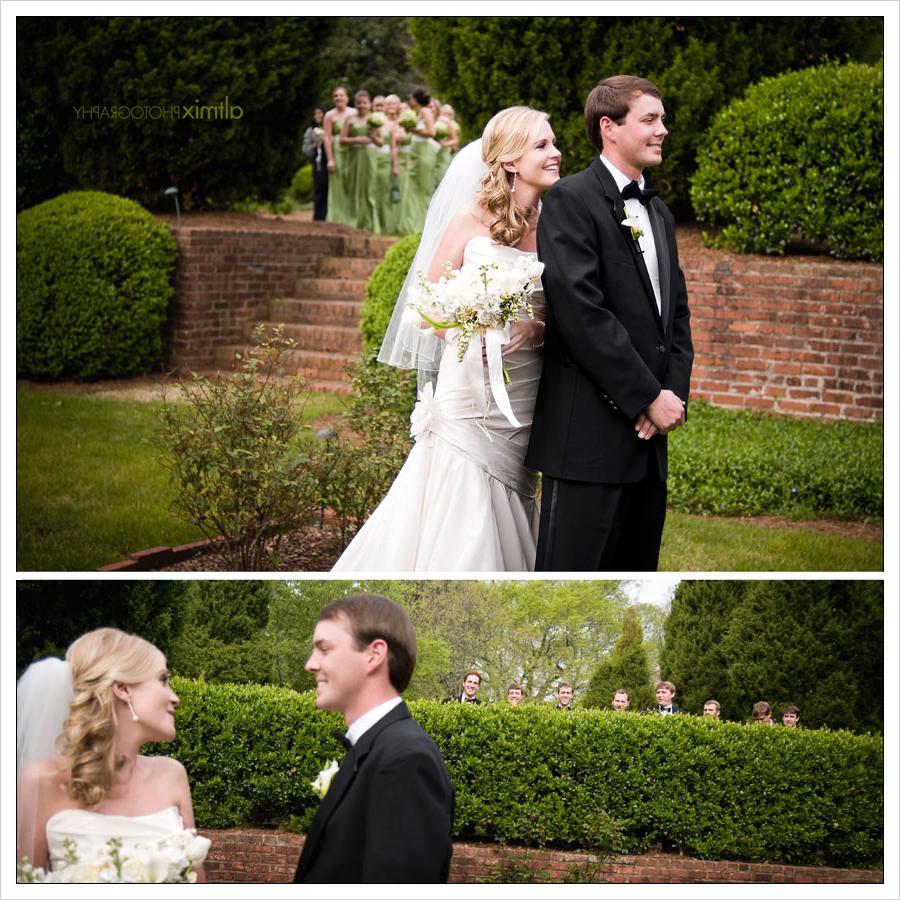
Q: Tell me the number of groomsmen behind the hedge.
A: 8